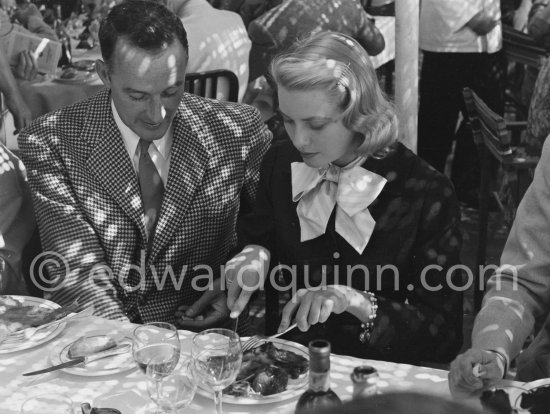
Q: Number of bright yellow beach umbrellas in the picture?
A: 0